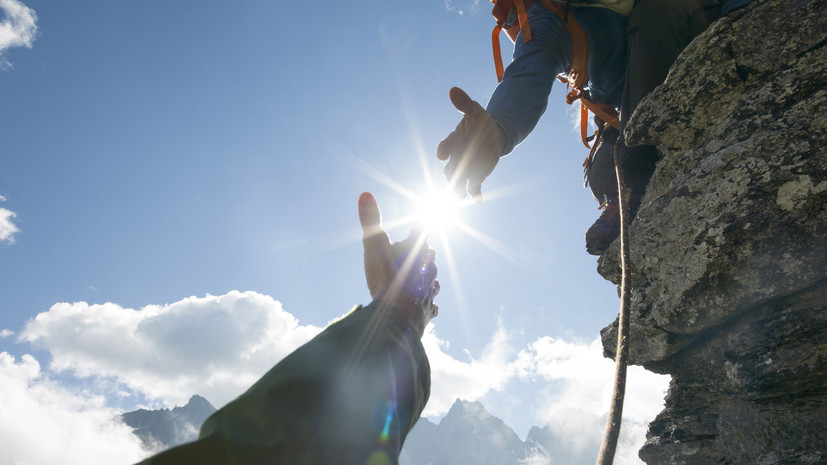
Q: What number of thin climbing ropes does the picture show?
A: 1